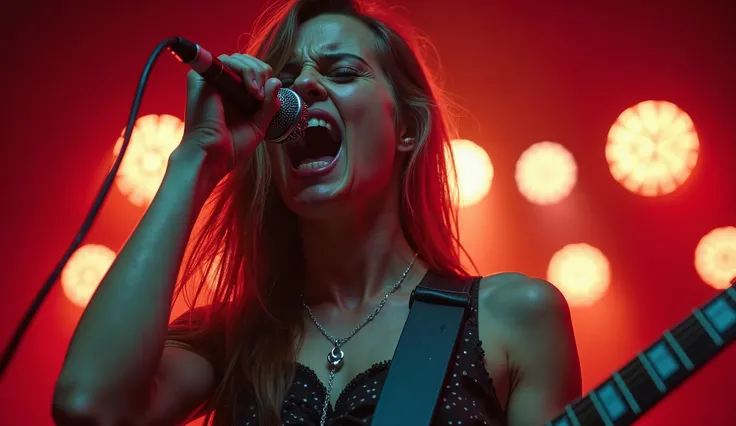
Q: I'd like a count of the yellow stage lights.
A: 7